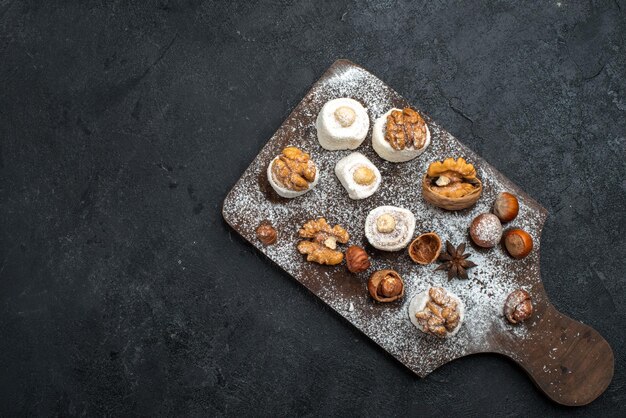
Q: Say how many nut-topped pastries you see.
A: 6